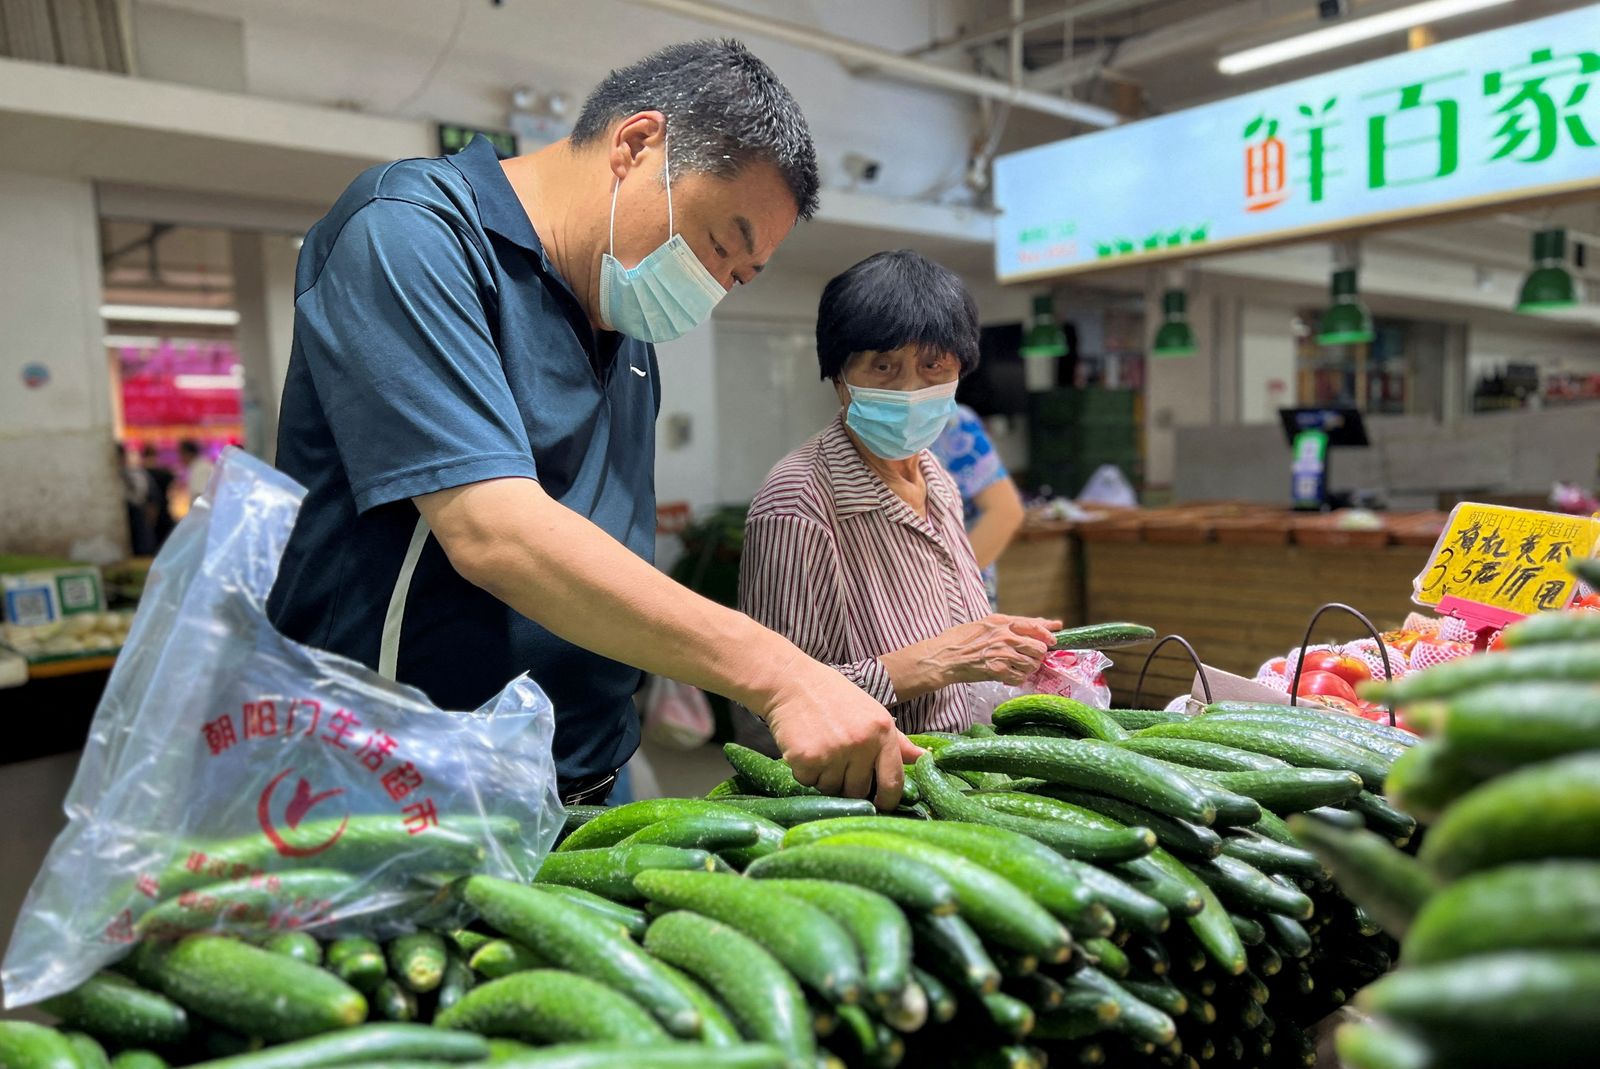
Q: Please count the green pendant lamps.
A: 4